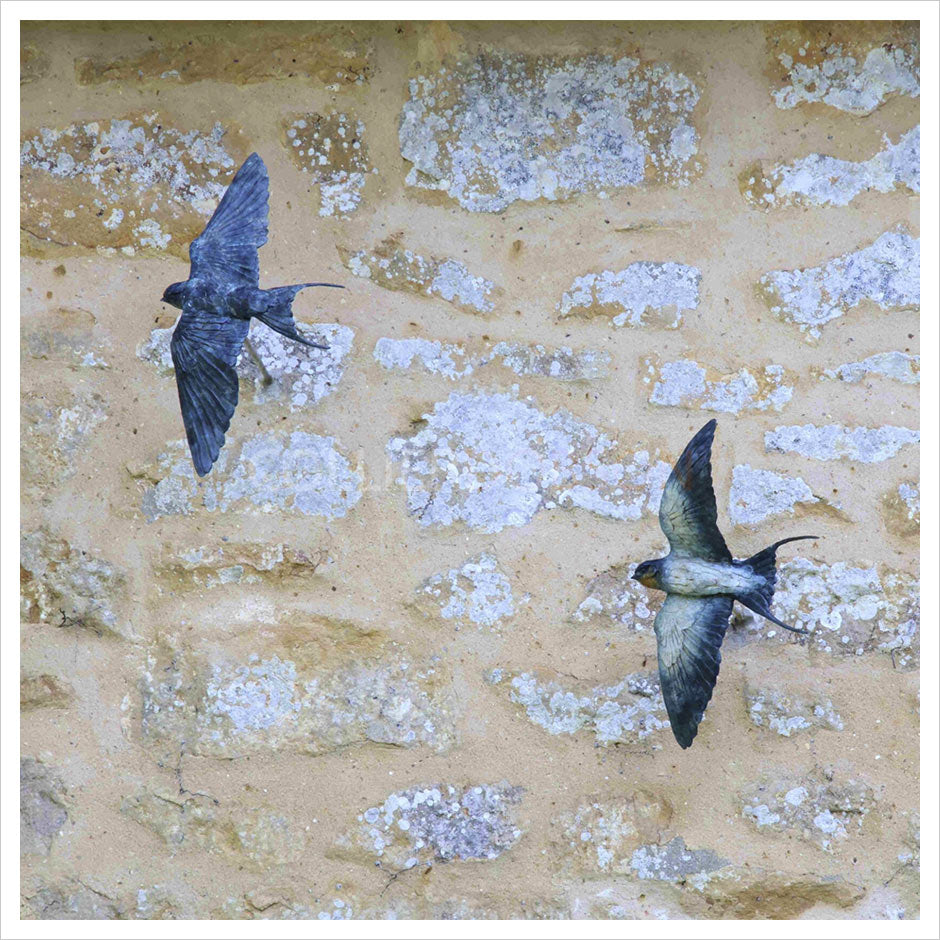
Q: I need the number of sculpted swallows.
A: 2